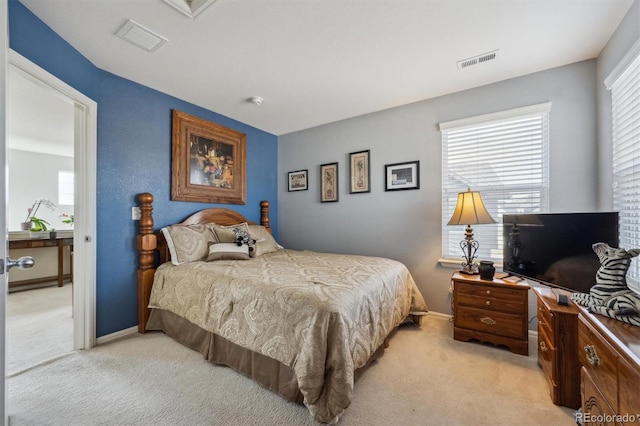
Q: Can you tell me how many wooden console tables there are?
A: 1